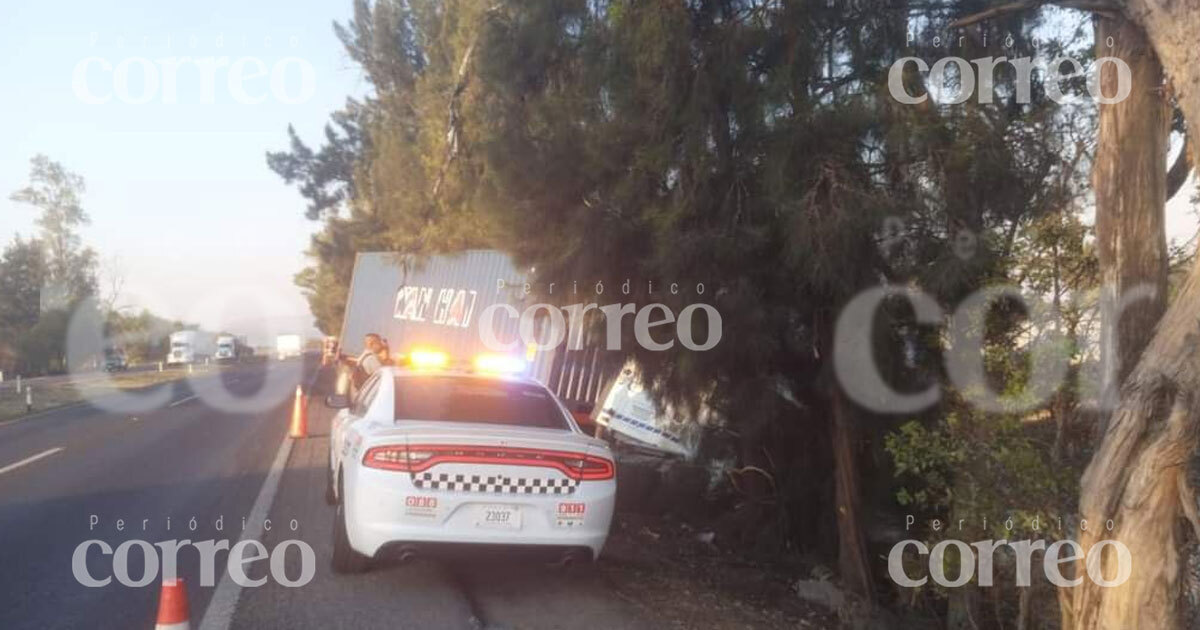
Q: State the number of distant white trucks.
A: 3